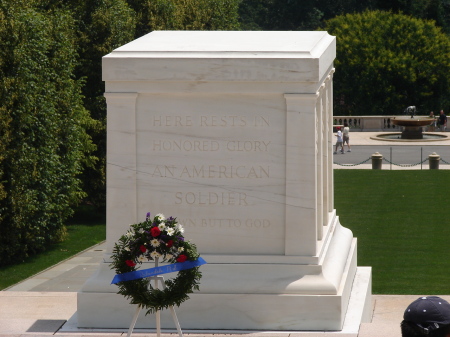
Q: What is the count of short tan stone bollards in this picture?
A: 2